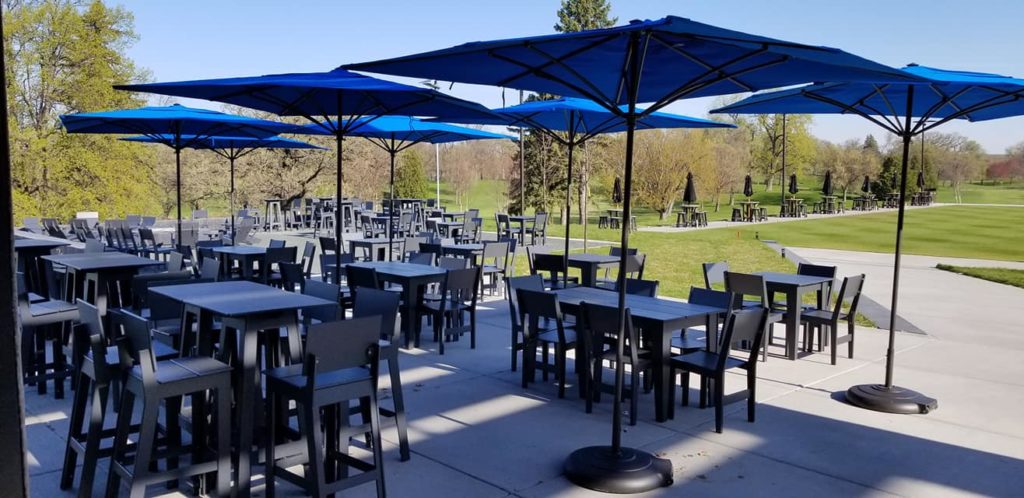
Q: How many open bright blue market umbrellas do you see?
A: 7